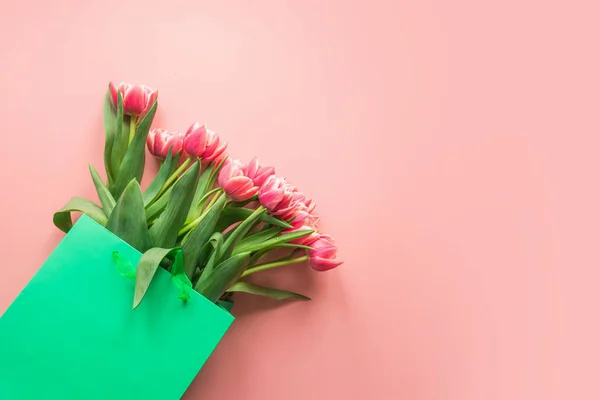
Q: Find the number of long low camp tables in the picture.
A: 0